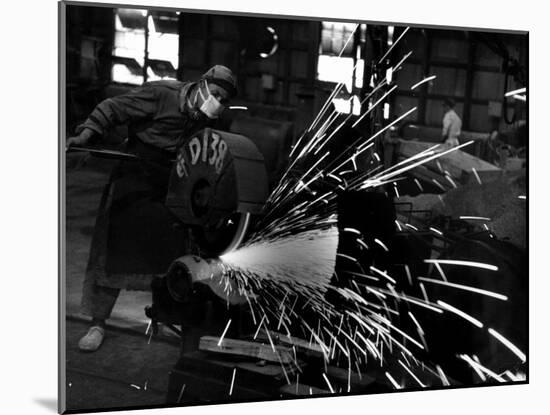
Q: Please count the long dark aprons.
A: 1